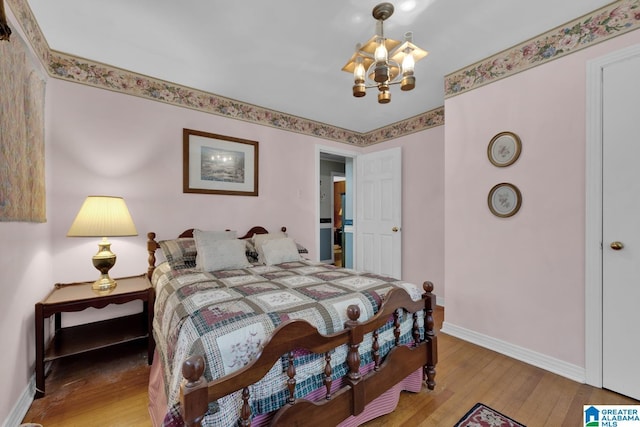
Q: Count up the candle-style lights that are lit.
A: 3